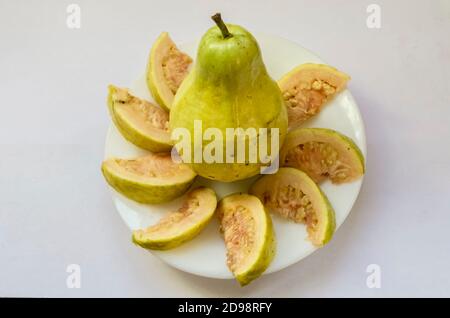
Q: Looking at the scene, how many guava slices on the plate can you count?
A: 8